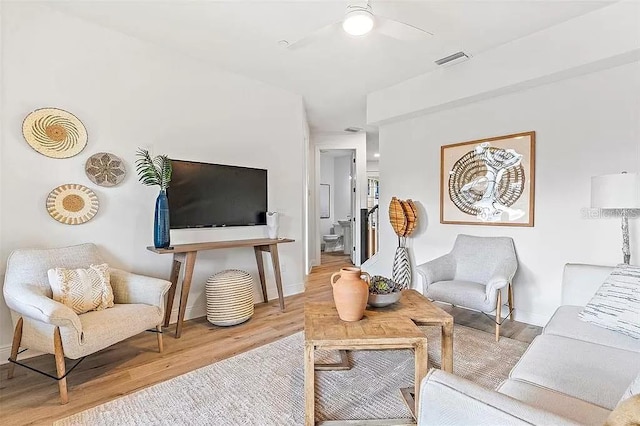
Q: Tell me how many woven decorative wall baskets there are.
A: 3